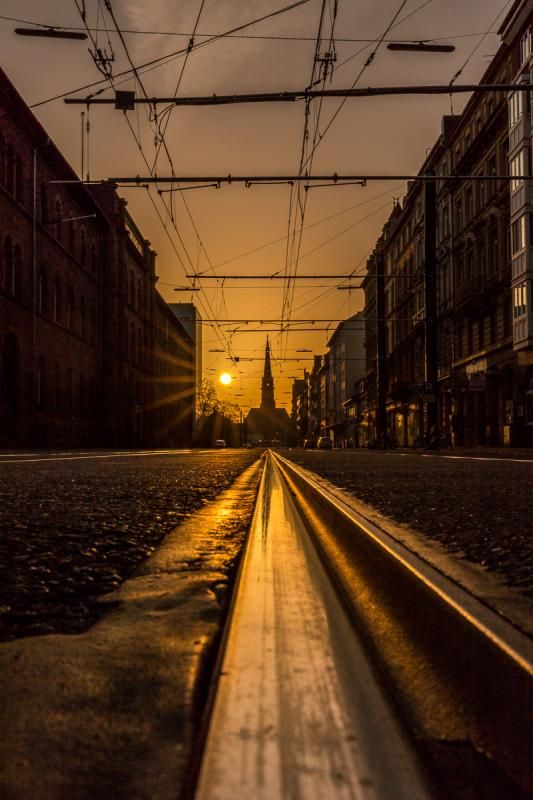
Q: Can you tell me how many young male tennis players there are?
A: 0